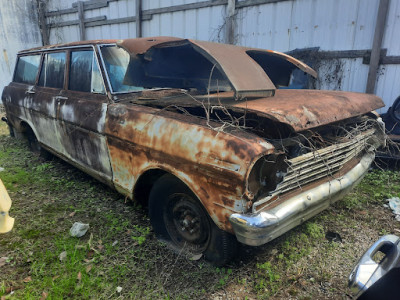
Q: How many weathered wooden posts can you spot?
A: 5